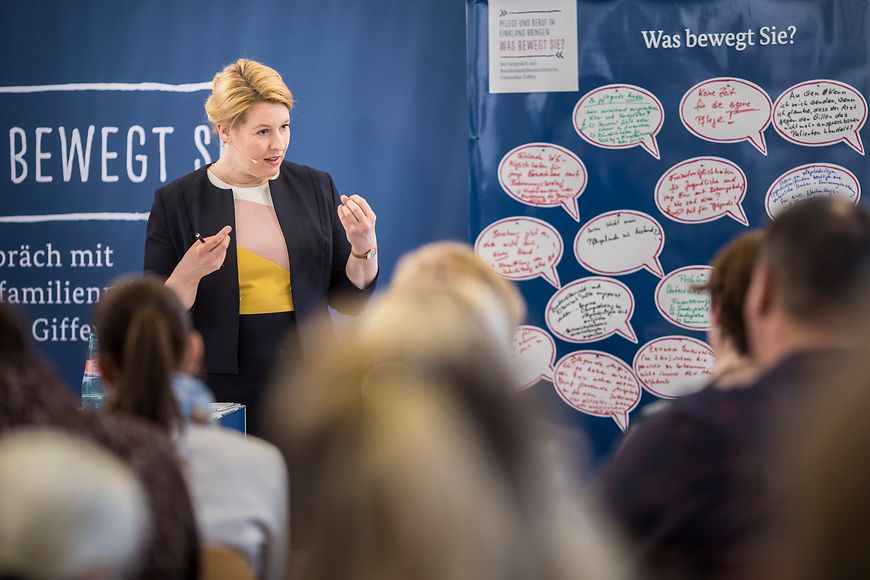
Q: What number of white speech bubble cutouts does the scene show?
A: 13